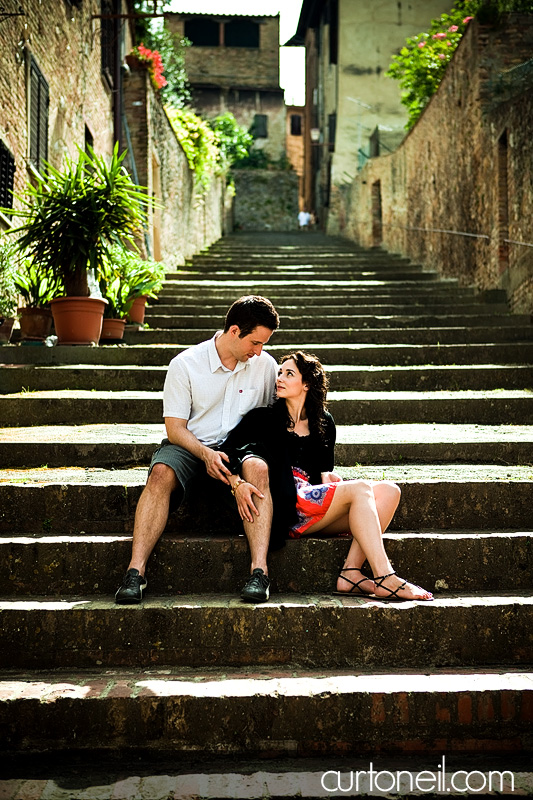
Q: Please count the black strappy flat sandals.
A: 2